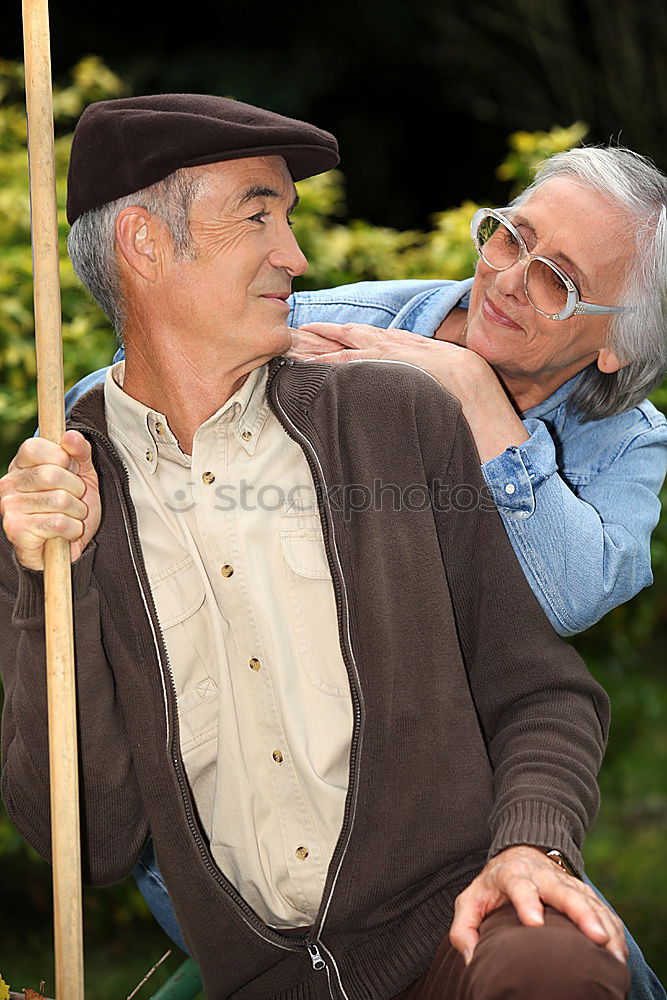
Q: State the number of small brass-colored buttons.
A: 8